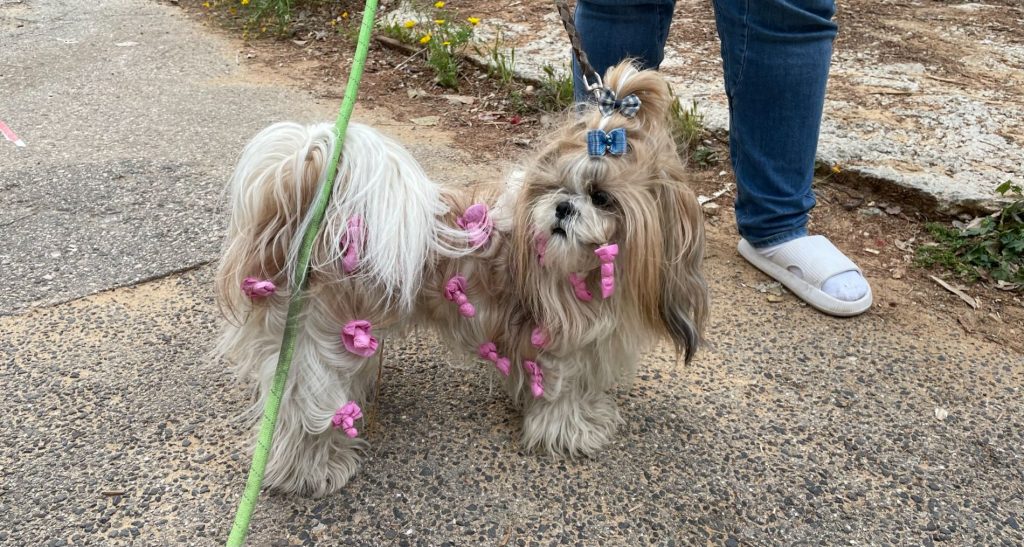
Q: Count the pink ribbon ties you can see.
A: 12